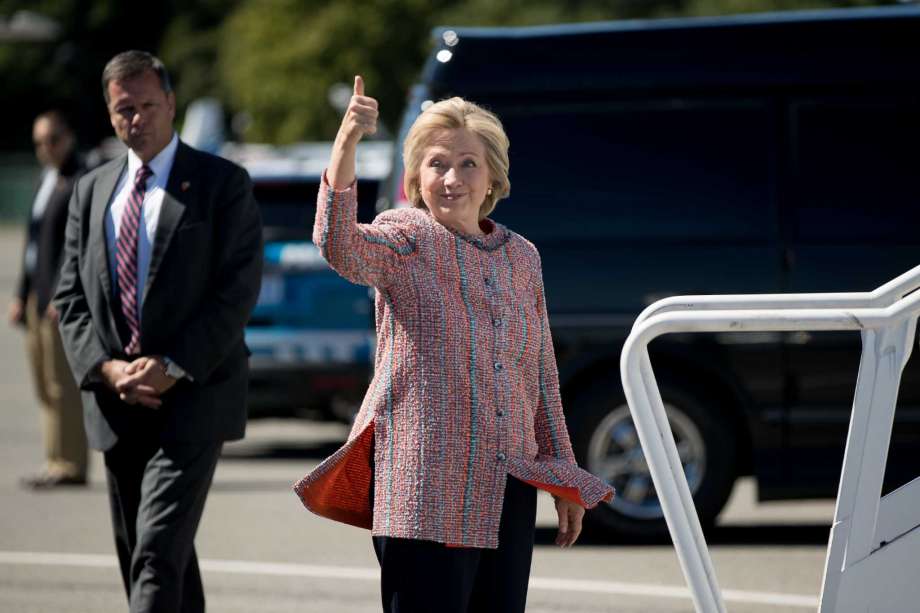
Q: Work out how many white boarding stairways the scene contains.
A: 1